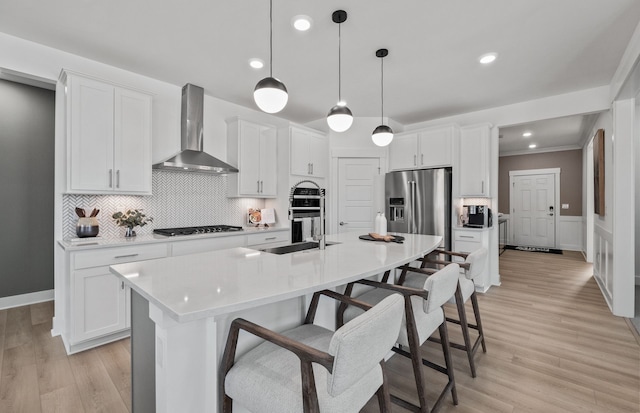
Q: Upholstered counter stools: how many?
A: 3